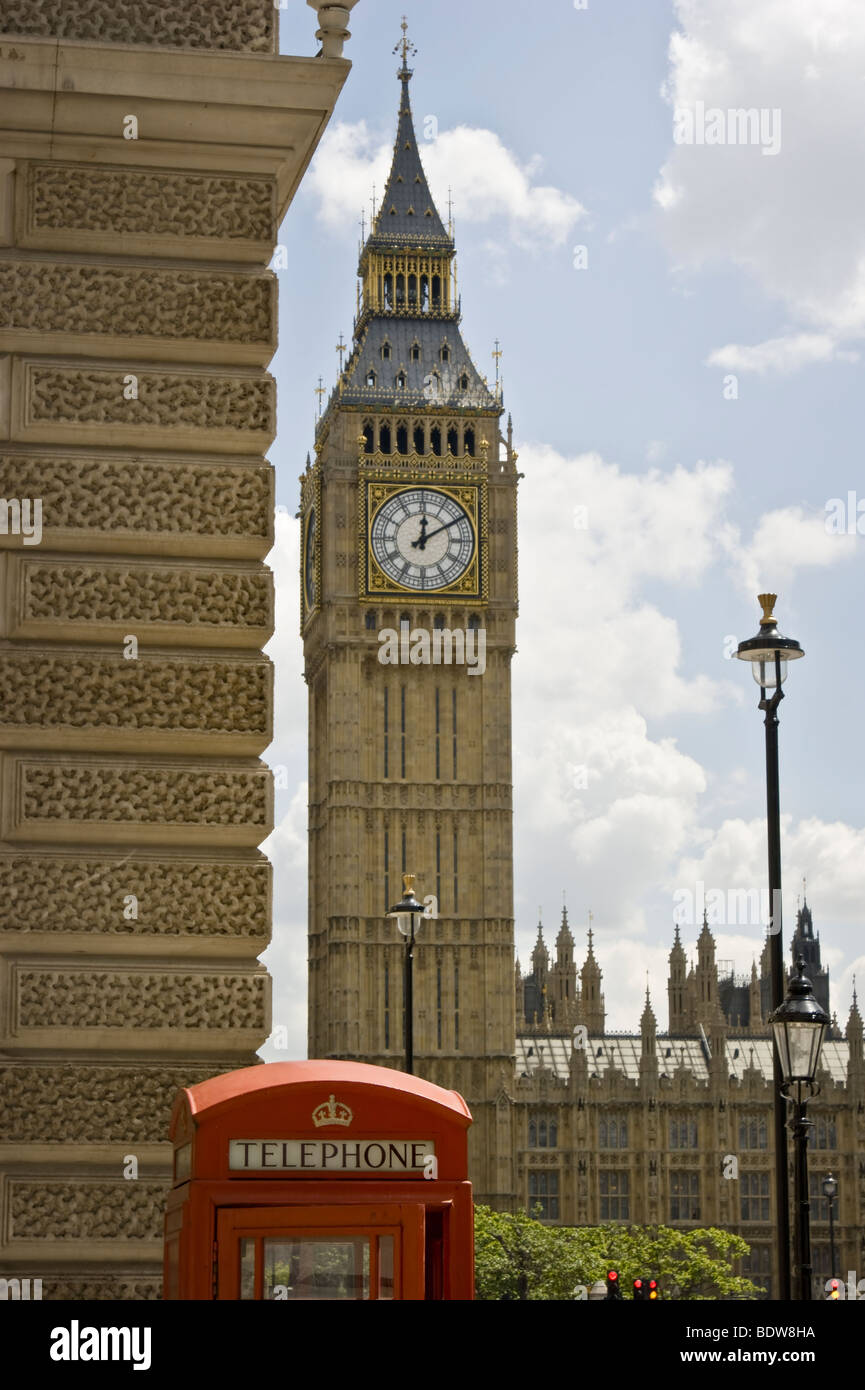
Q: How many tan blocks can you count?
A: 13